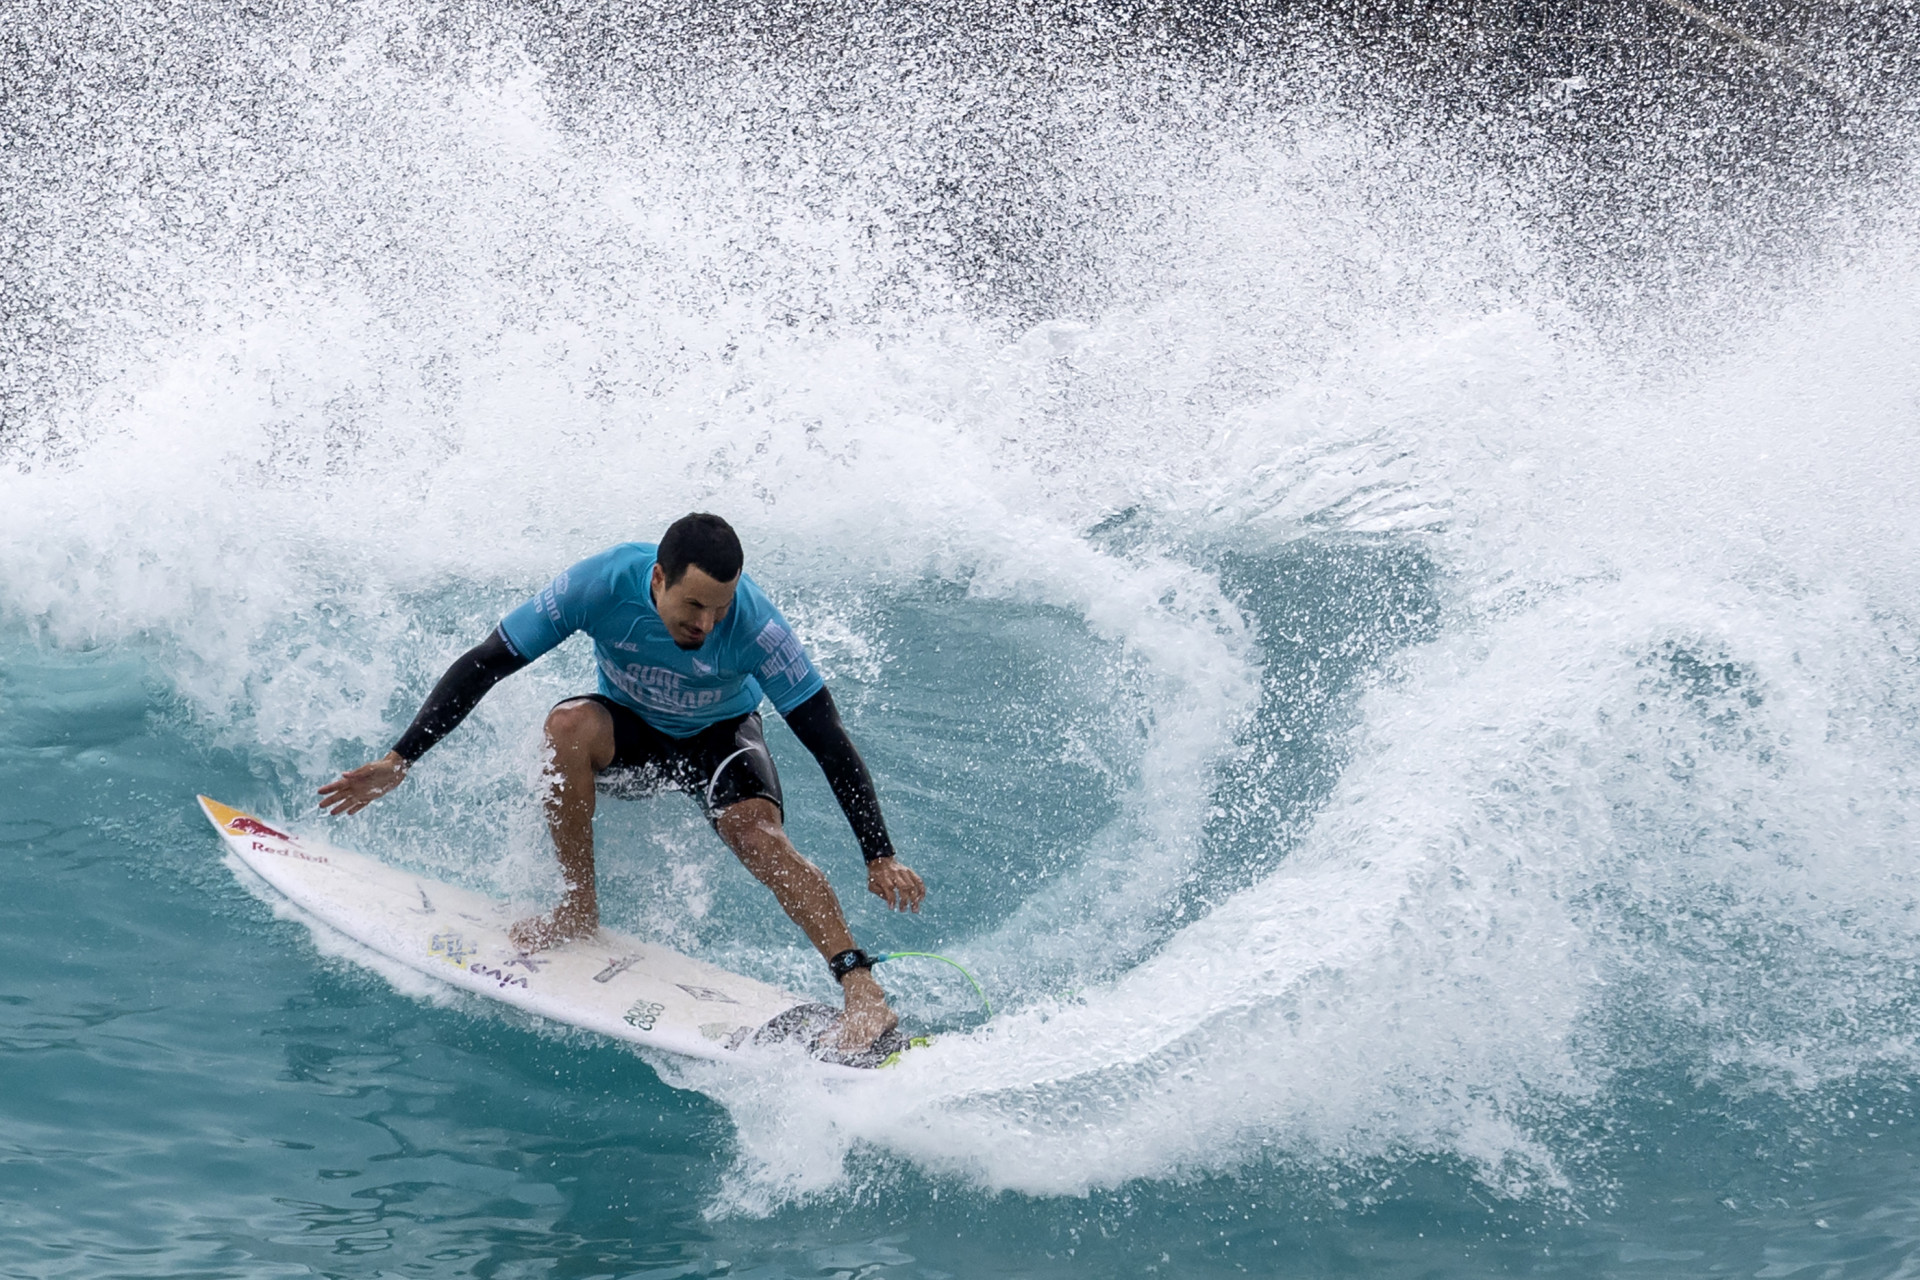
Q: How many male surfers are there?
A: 1